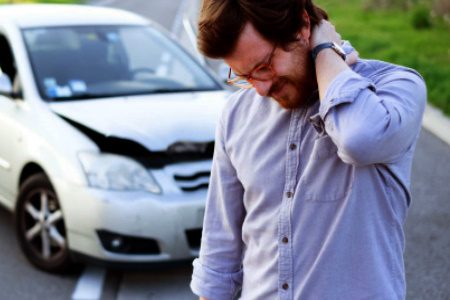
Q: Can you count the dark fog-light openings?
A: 1